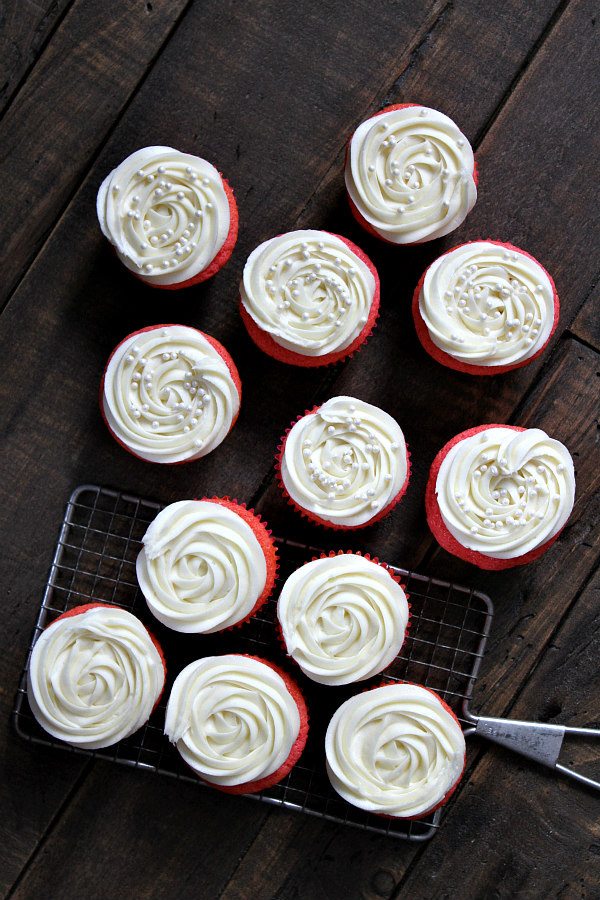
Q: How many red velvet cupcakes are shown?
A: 12